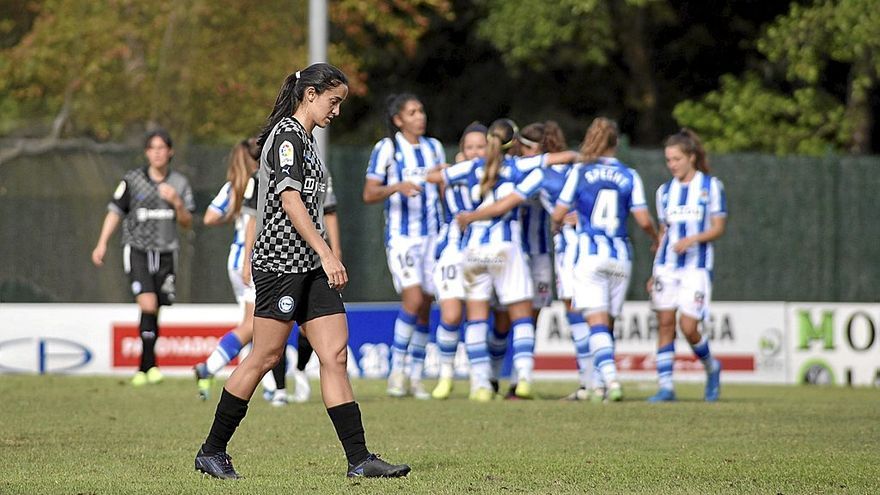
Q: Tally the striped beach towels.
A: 0